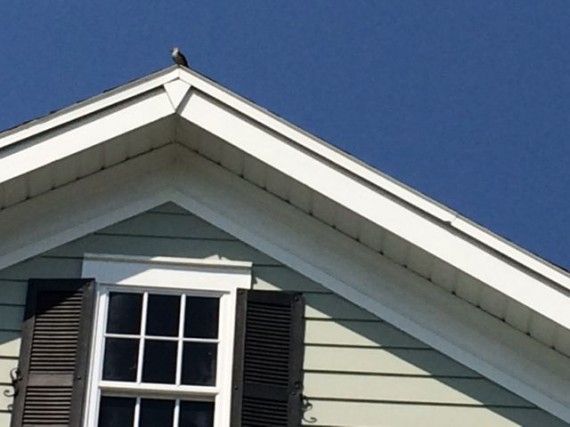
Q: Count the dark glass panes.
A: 9